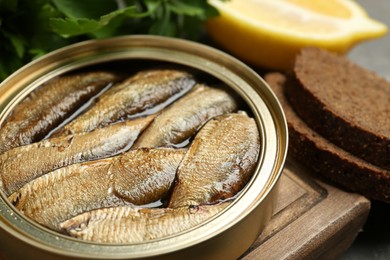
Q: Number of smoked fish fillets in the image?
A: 8